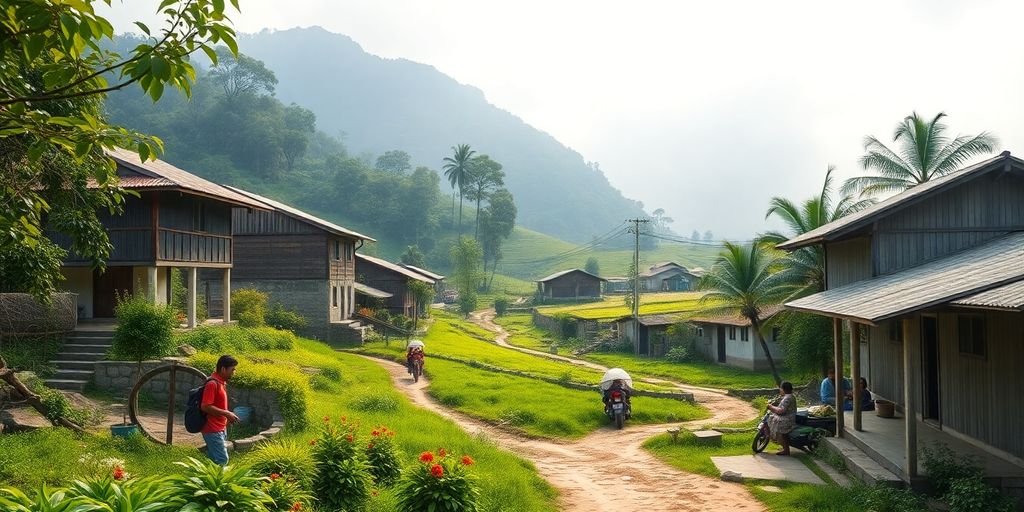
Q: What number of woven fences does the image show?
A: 1